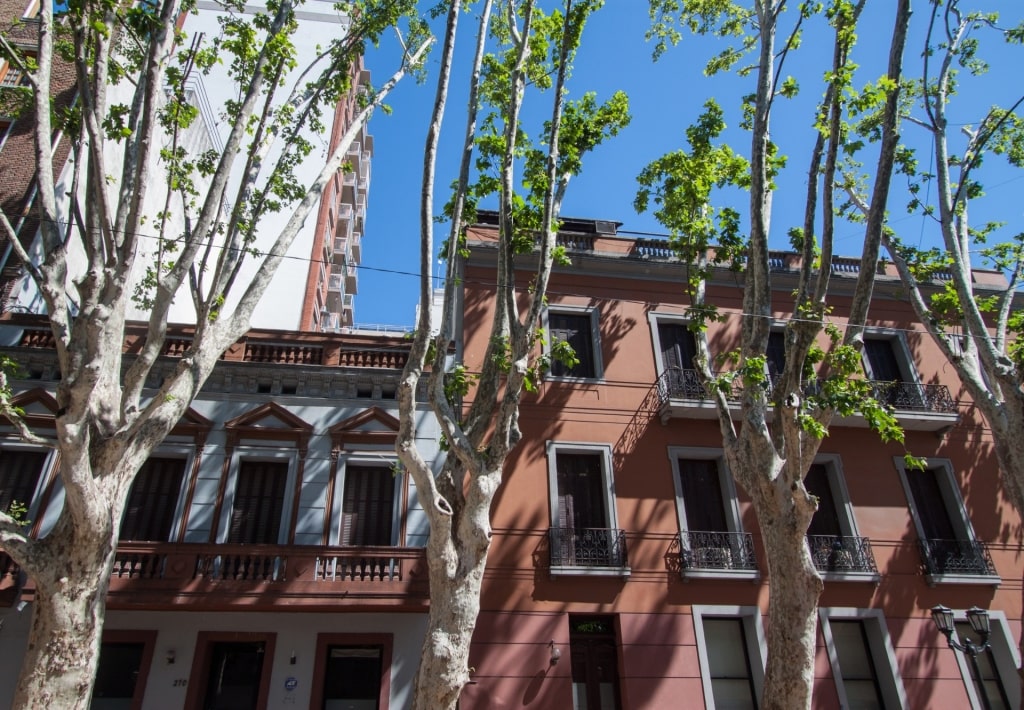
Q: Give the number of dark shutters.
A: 12